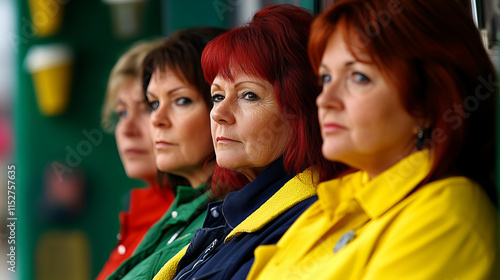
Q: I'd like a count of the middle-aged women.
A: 4